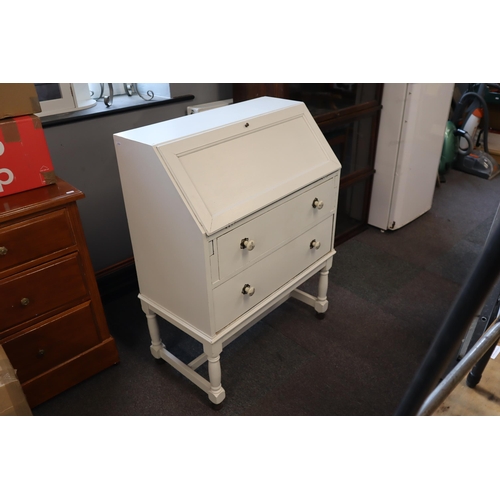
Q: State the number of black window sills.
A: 1